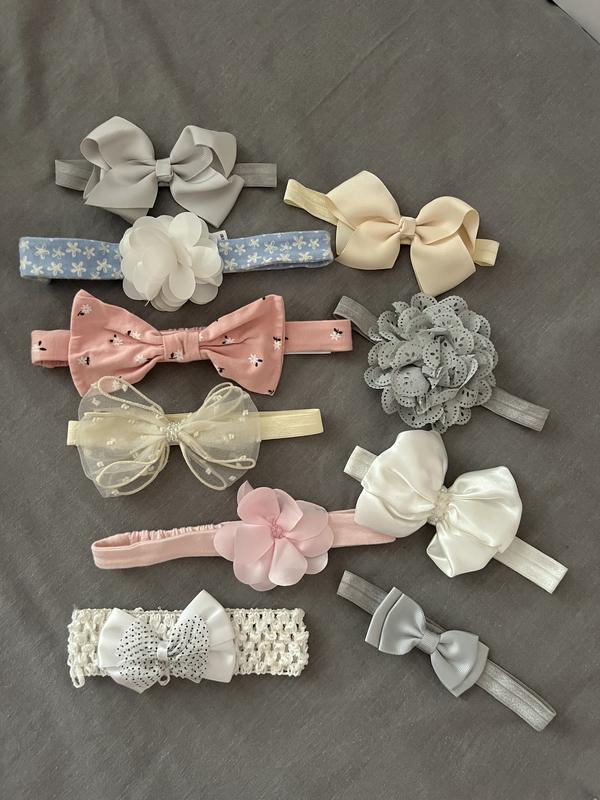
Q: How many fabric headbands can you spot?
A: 10